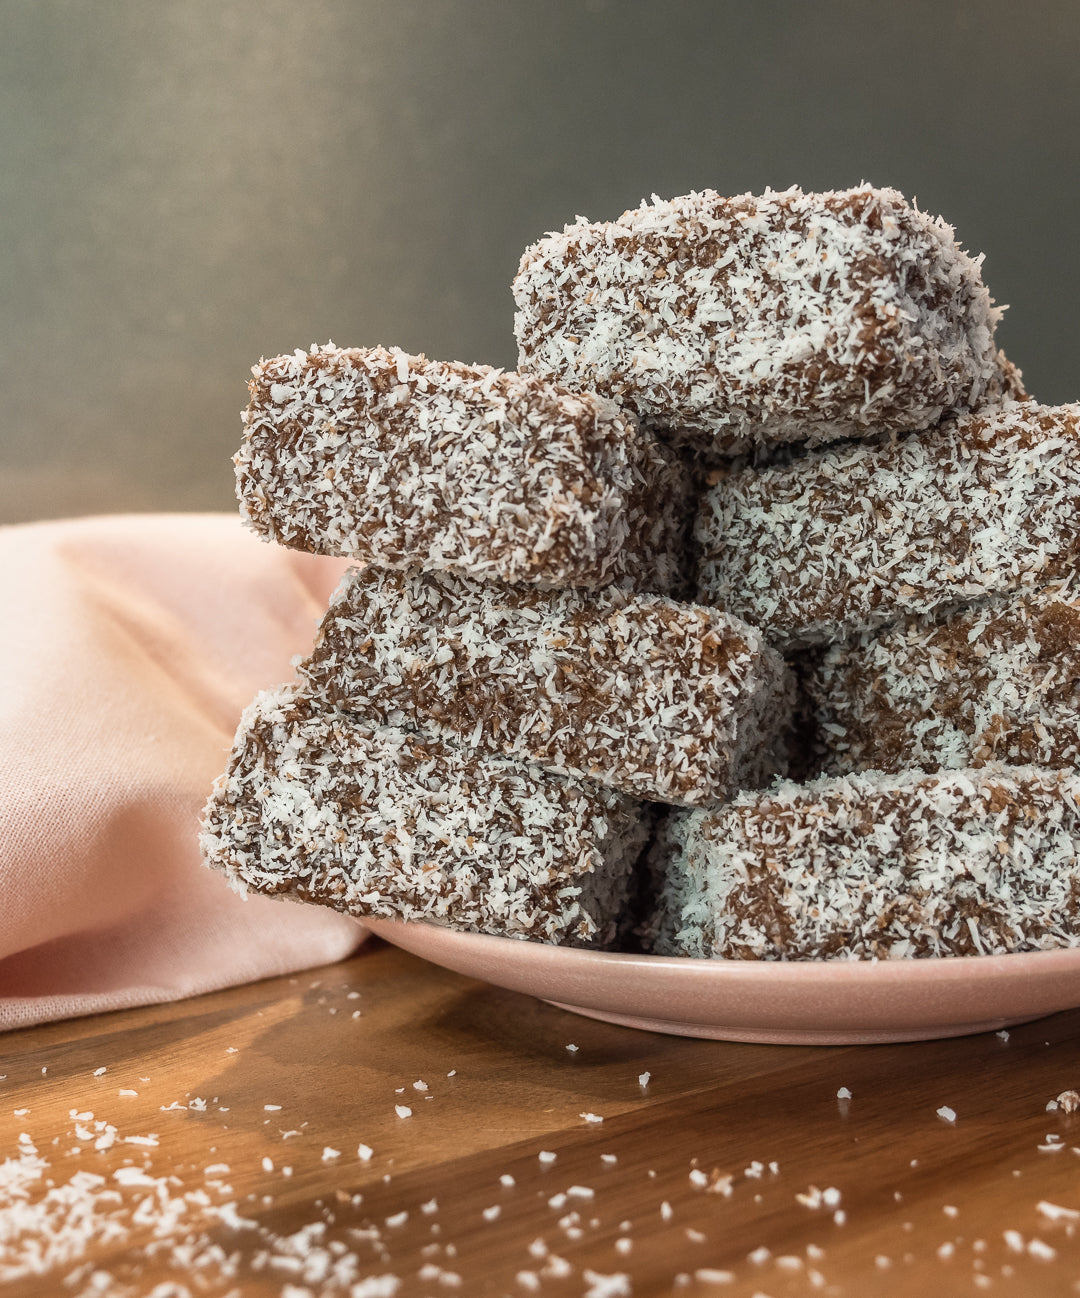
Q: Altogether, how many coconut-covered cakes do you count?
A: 7